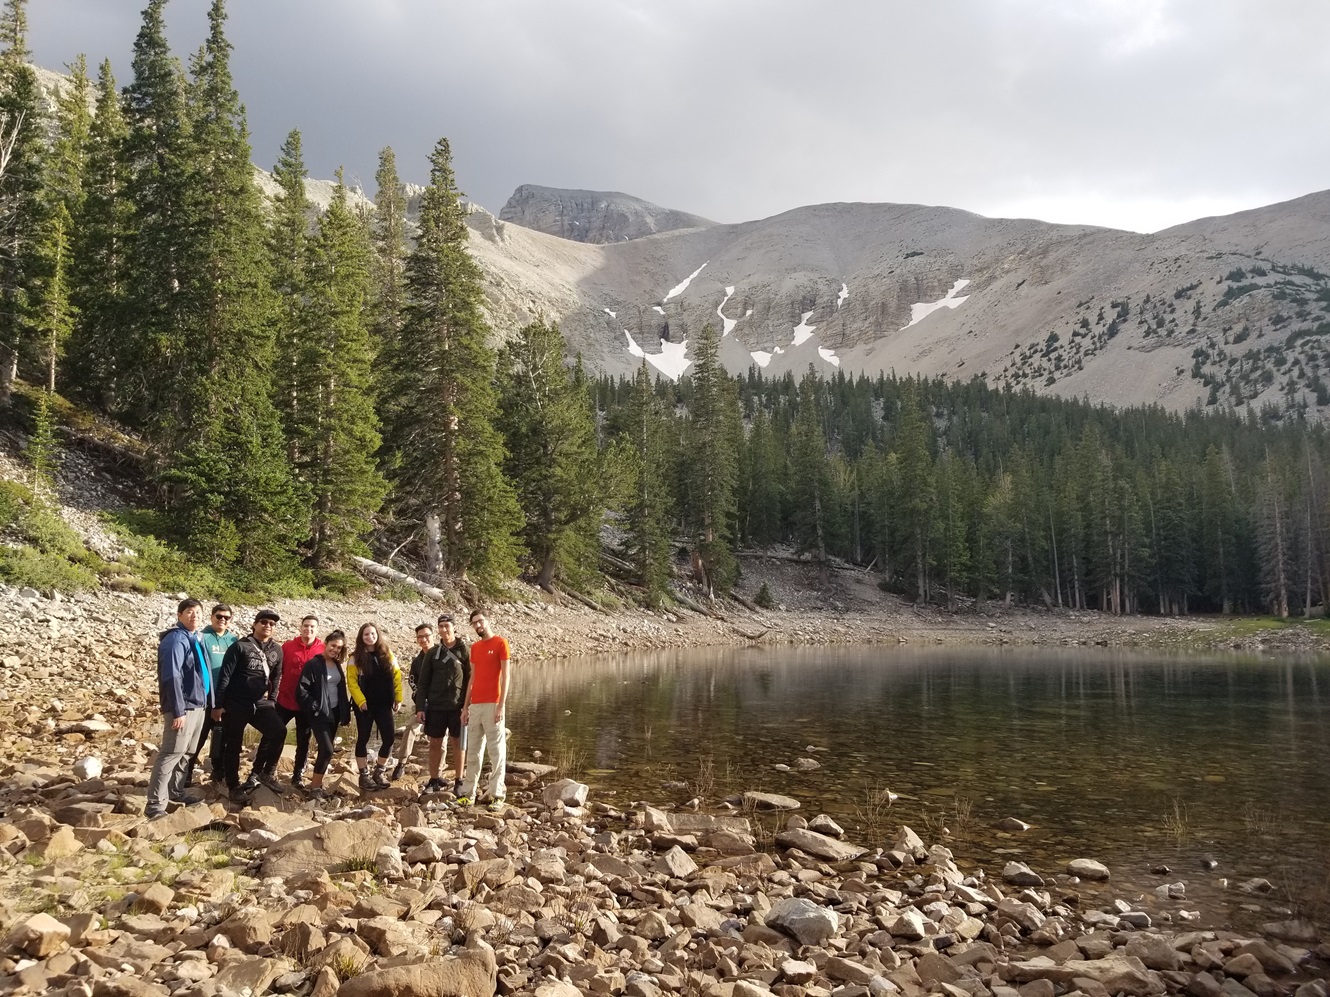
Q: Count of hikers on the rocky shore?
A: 9